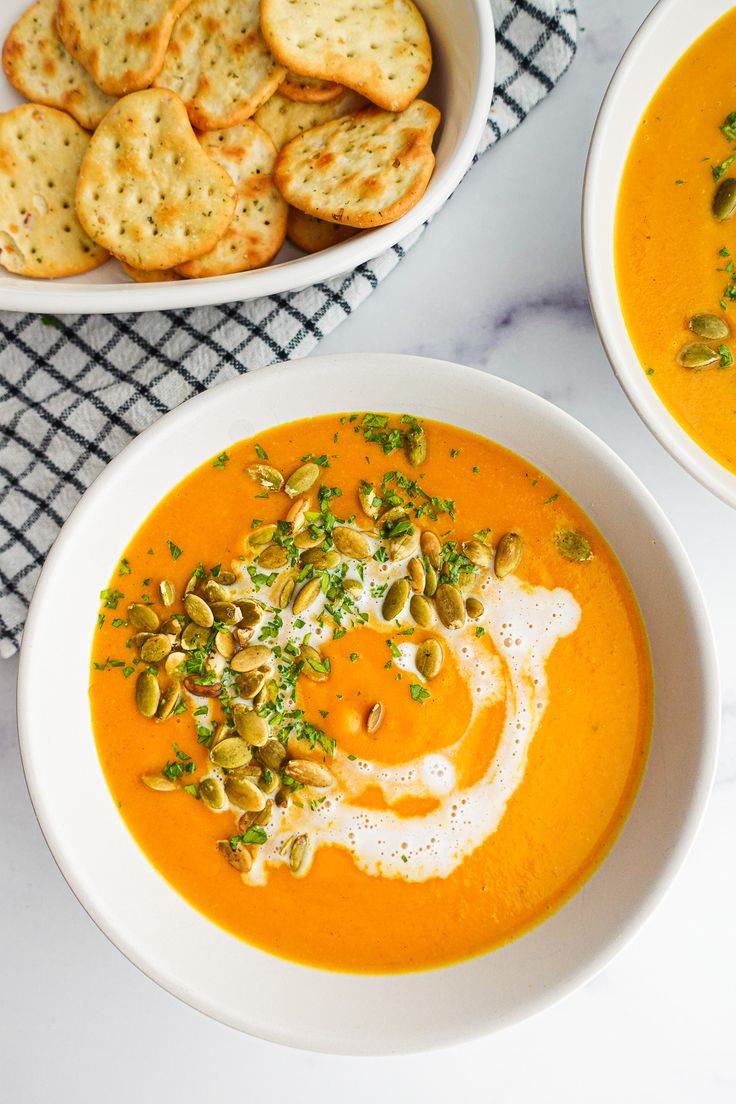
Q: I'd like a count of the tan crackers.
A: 12